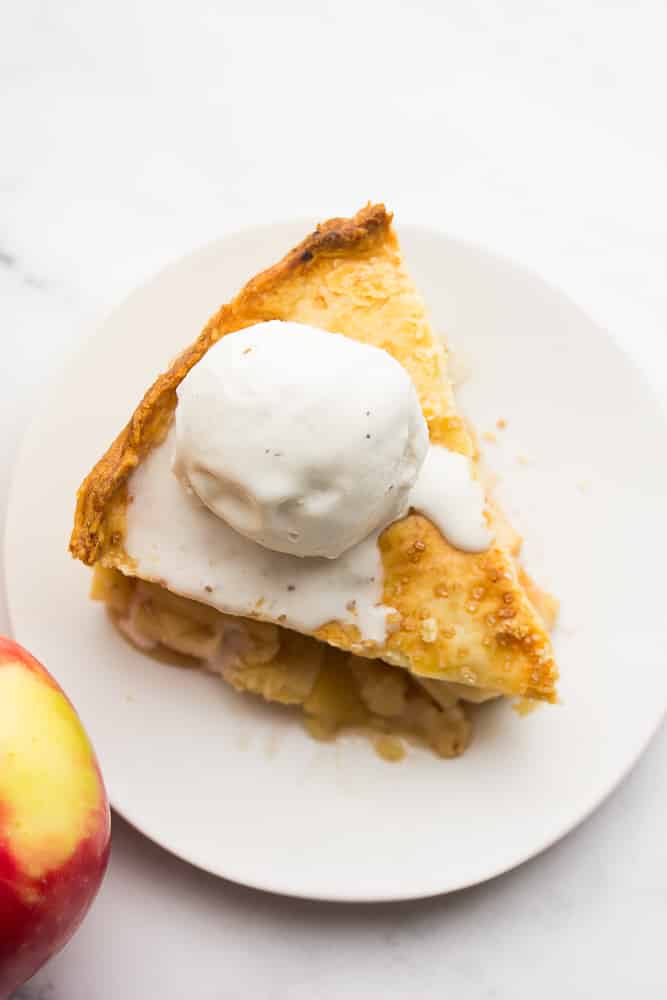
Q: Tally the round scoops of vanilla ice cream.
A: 1